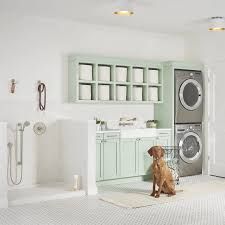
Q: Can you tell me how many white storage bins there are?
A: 10